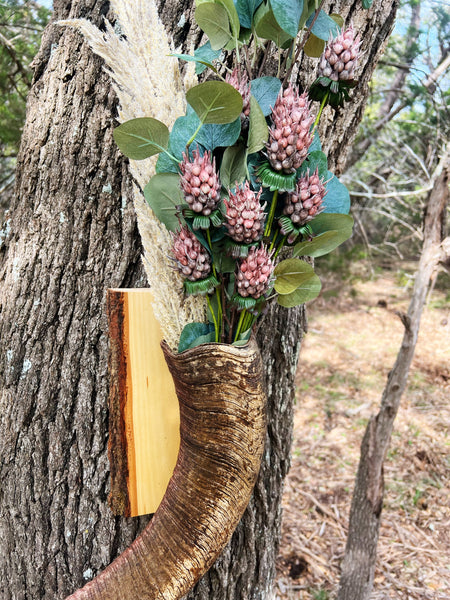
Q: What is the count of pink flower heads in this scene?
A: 8